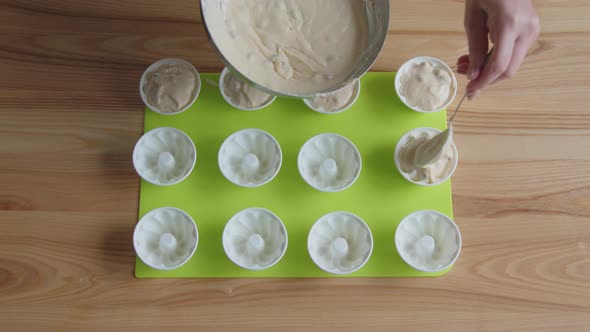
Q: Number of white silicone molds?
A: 12